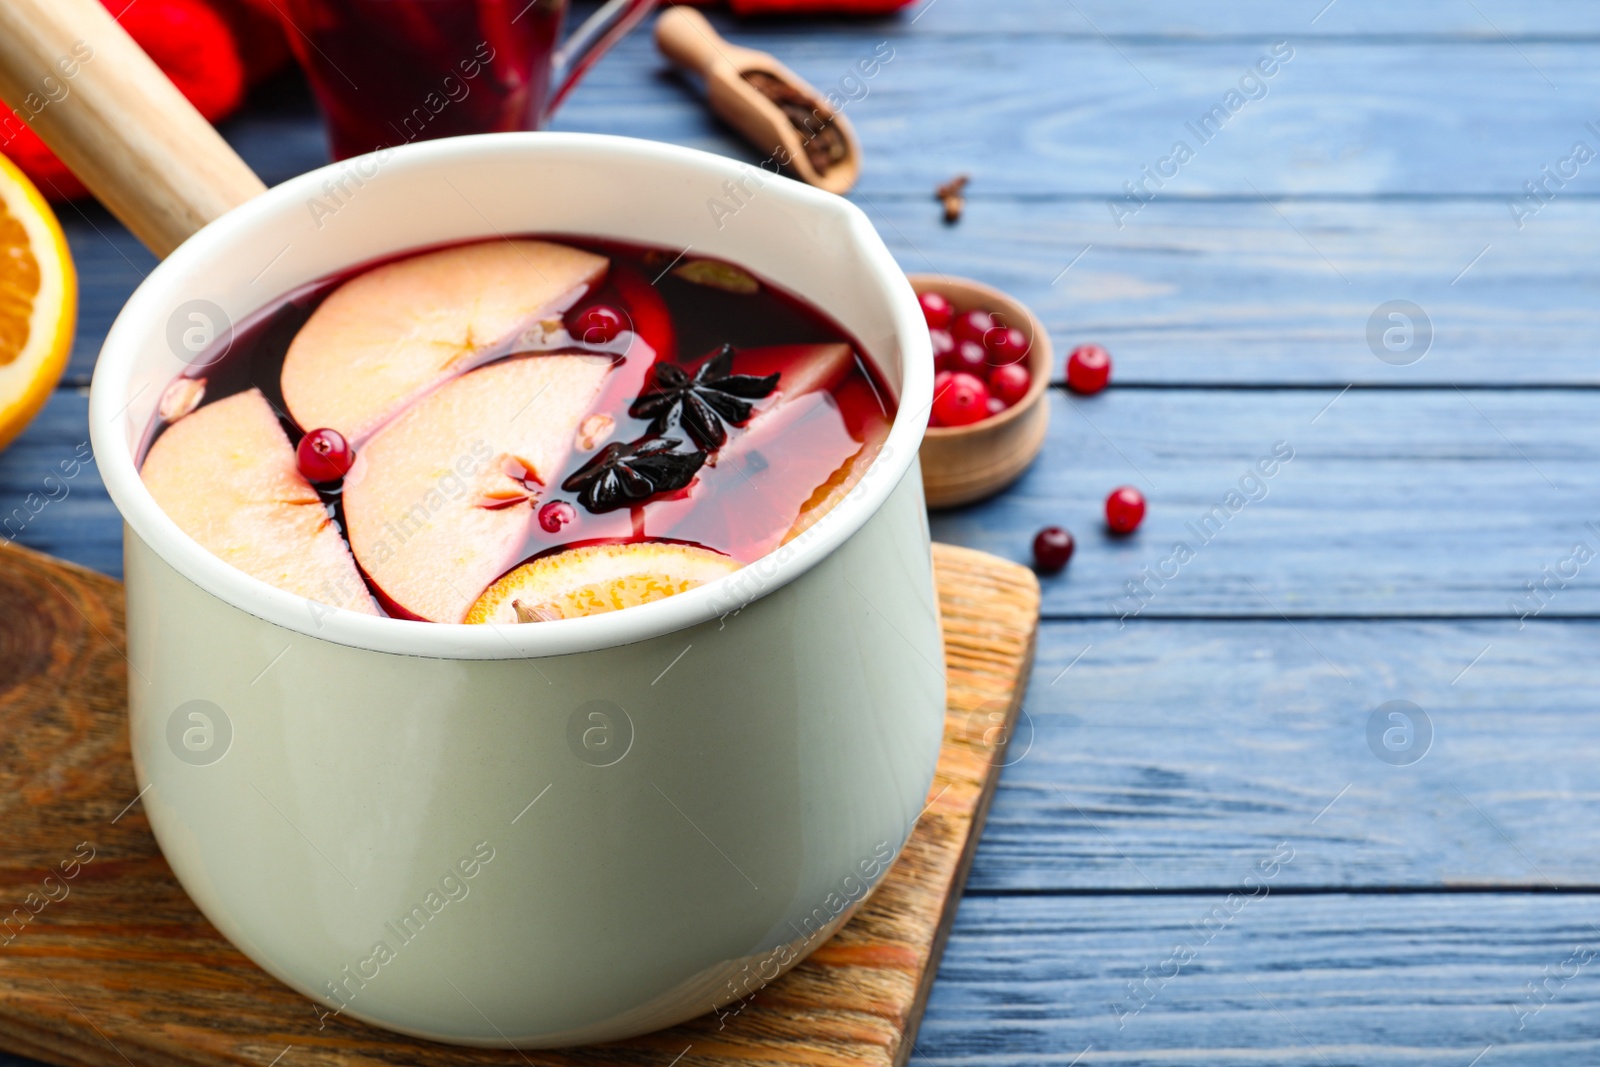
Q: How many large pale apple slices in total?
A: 3